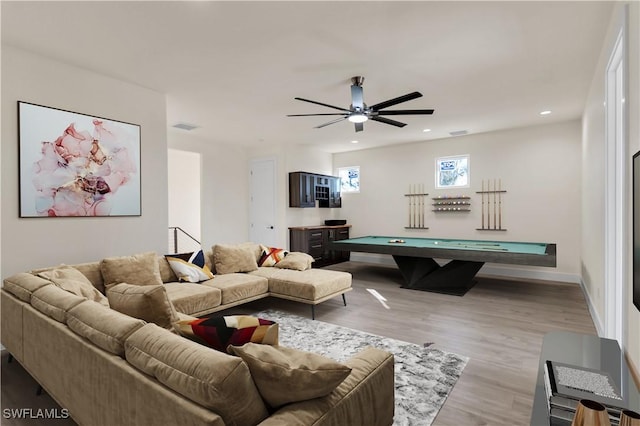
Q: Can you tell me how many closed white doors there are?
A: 1